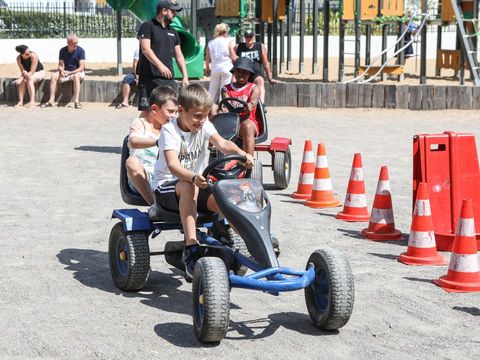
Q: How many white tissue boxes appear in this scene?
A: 0